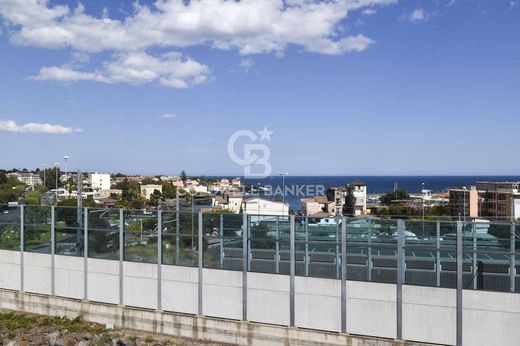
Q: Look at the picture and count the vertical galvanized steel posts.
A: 11